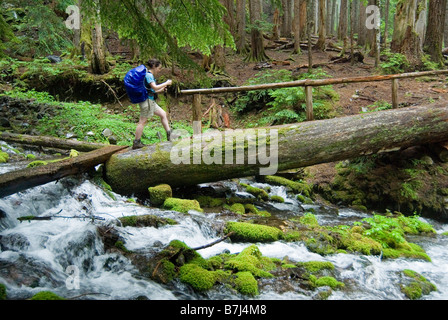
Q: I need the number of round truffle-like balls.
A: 0